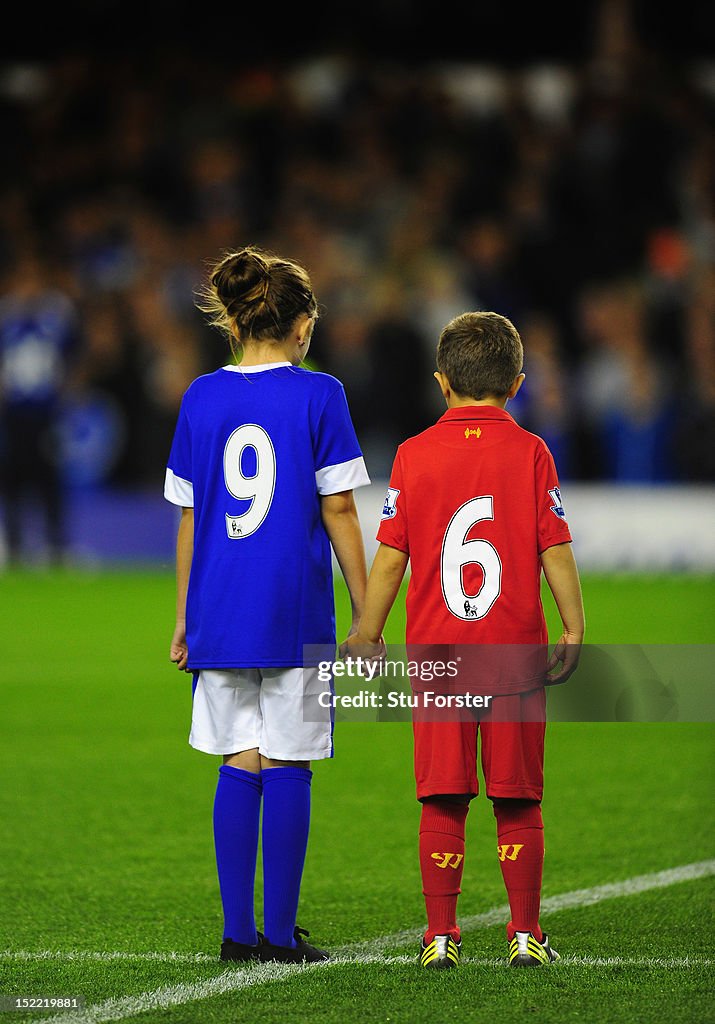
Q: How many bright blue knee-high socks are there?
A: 2